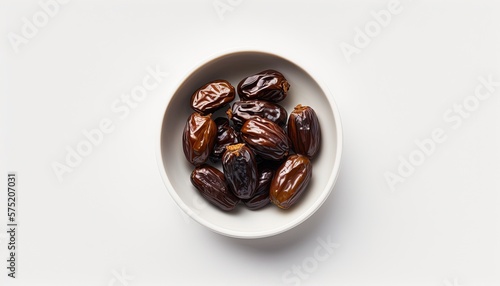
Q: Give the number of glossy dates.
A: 11